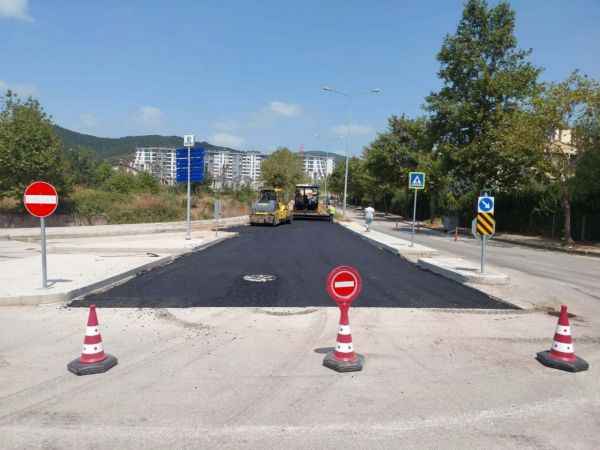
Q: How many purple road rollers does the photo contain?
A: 0